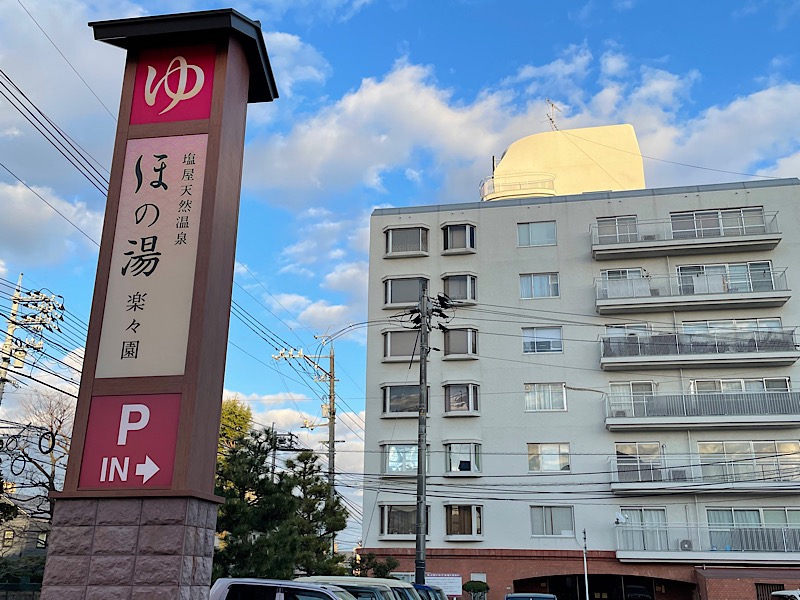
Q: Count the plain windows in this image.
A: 6